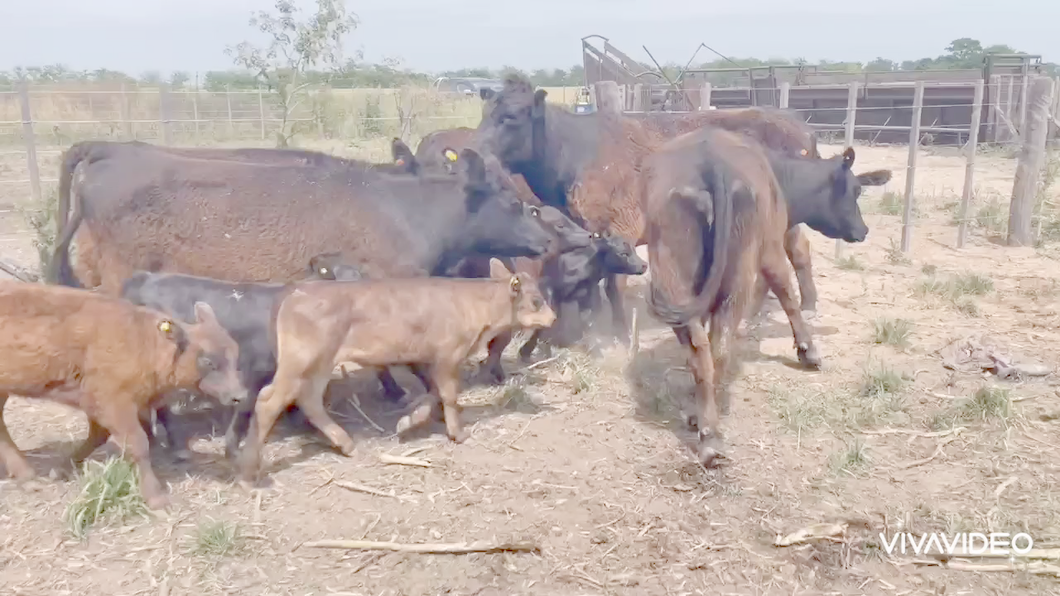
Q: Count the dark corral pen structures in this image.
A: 1